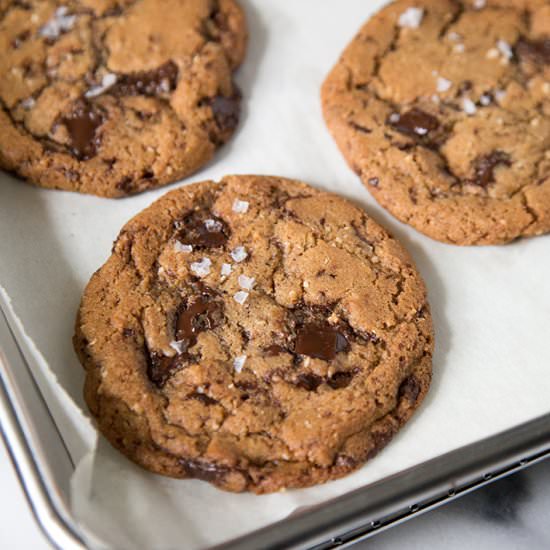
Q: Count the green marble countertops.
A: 0